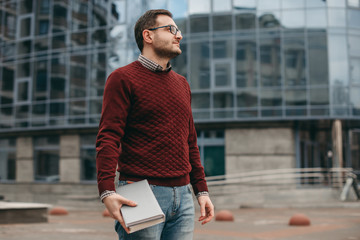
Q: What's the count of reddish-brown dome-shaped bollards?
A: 4